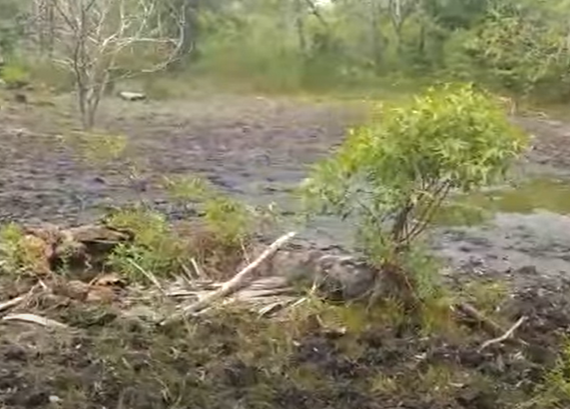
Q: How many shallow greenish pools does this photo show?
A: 1